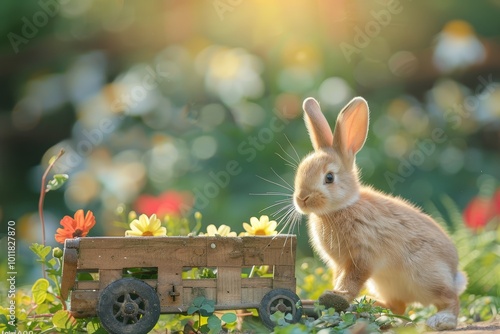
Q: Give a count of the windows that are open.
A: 0